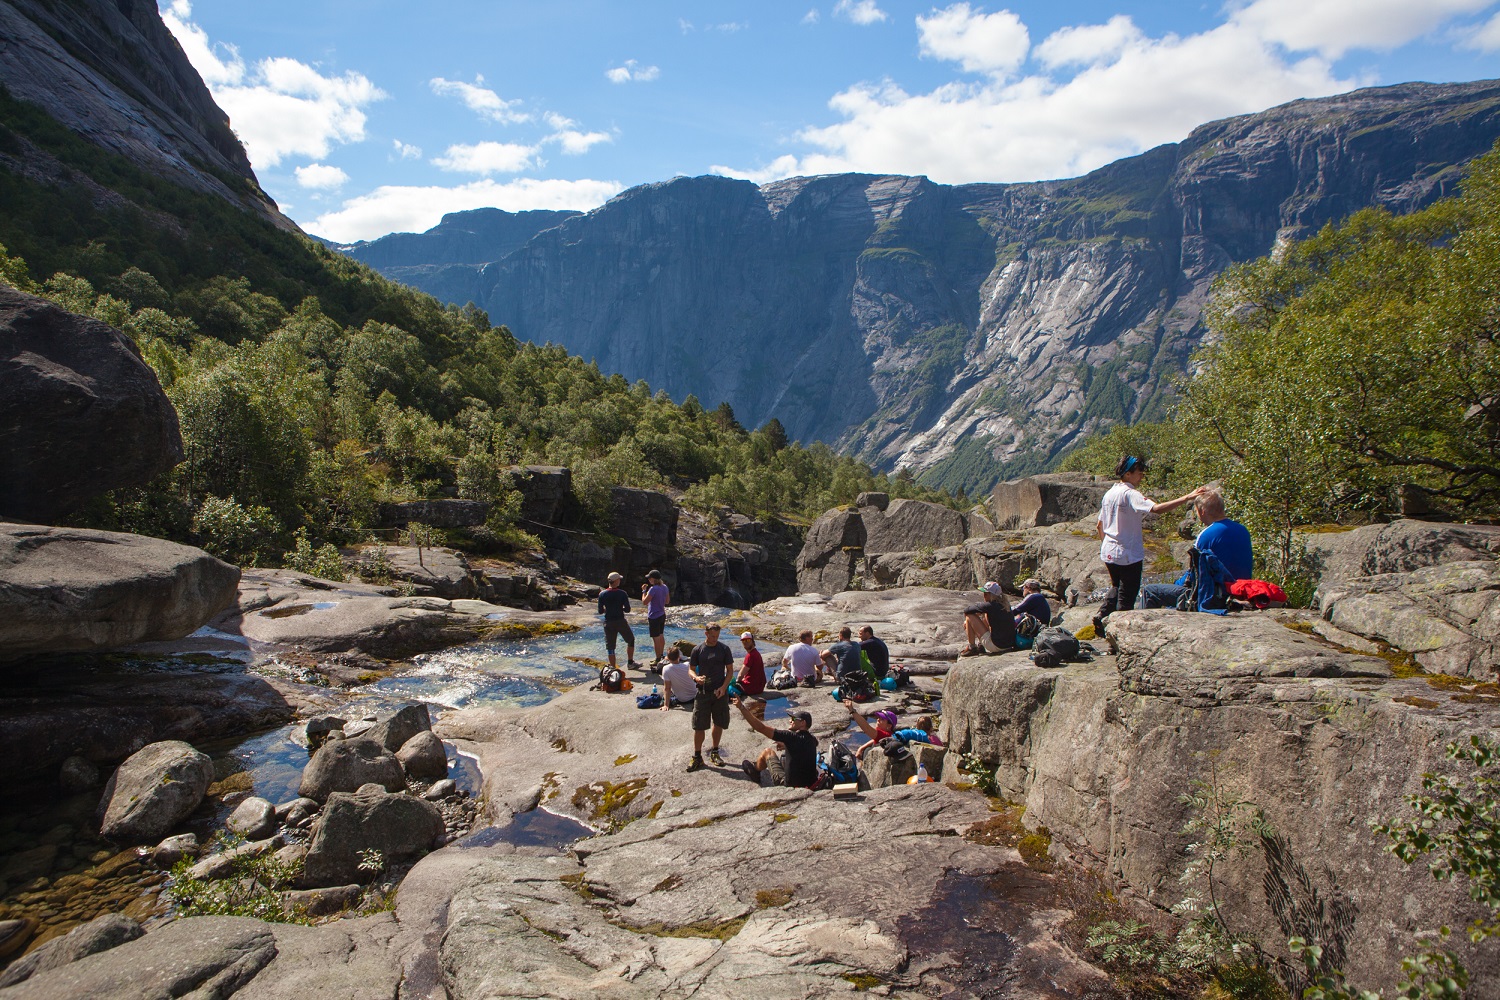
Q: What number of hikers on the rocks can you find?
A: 15